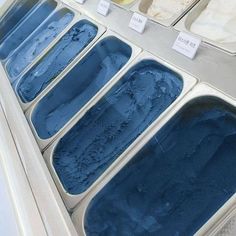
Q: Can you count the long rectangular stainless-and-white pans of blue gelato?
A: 7